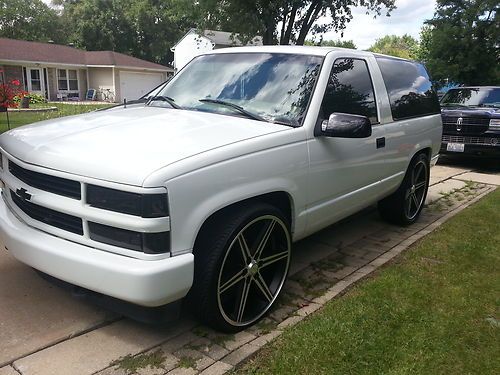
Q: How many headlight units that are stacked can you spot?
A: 2